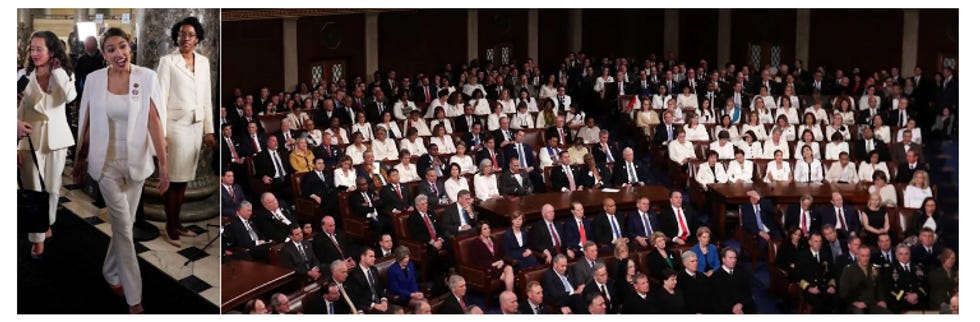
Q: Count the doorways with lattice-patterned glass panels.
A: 4